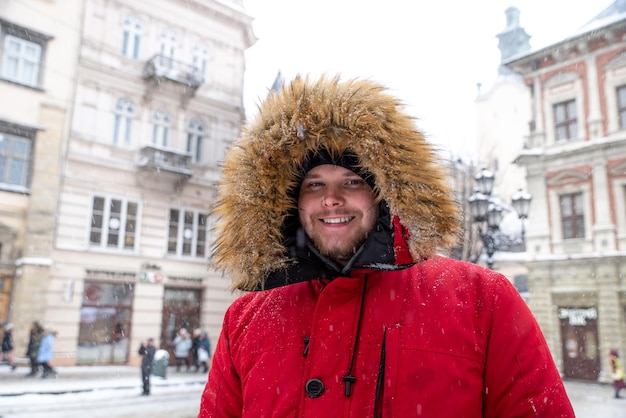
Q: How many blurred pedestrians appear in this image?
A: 8